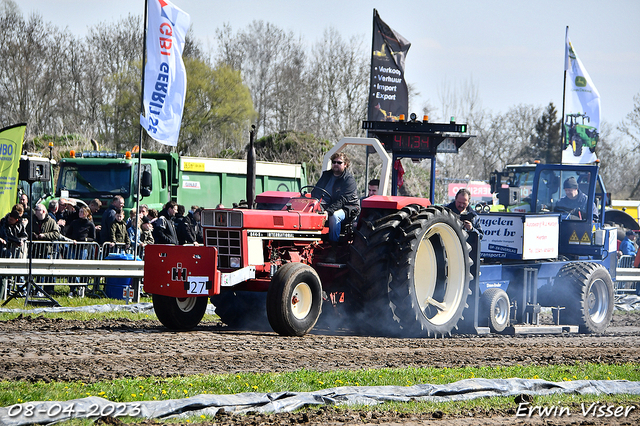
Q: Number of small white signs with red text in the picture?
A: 1